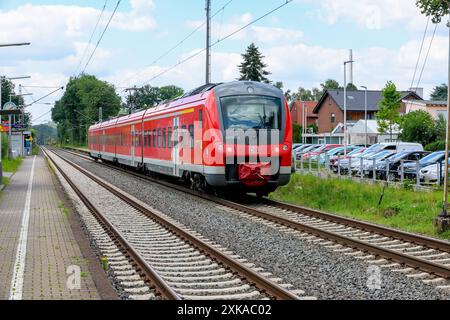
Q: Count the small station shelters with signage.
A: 1